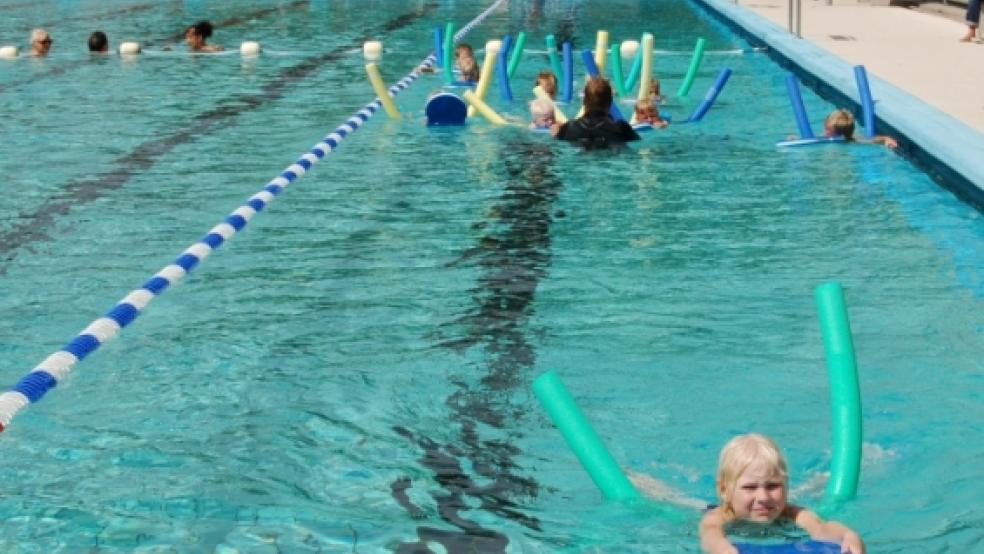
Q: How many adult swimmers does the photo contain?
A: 4